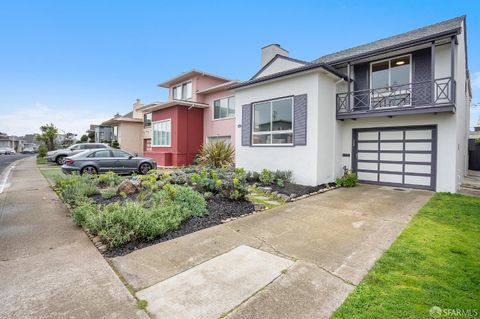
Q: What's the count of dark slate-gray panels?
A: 4